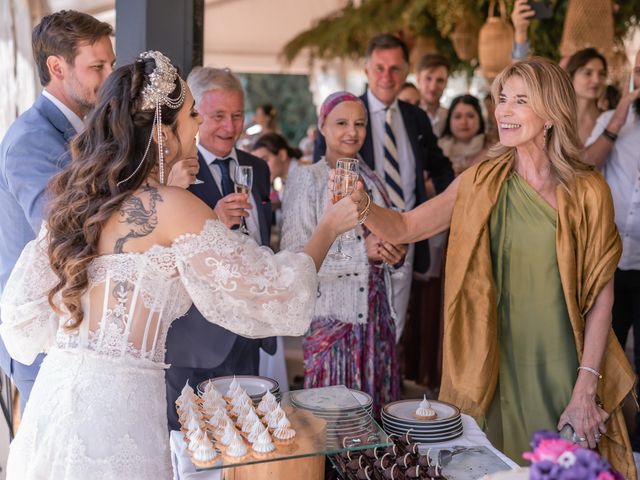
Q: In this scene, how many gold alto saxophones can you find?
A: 0